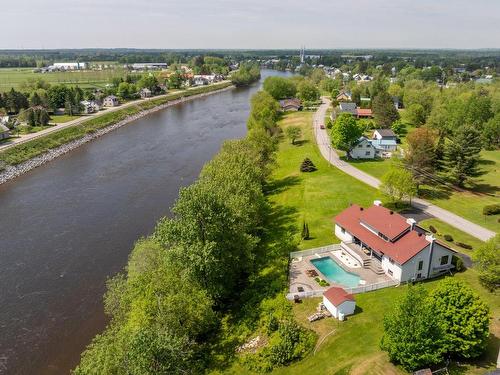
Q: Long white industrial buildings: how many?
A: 2